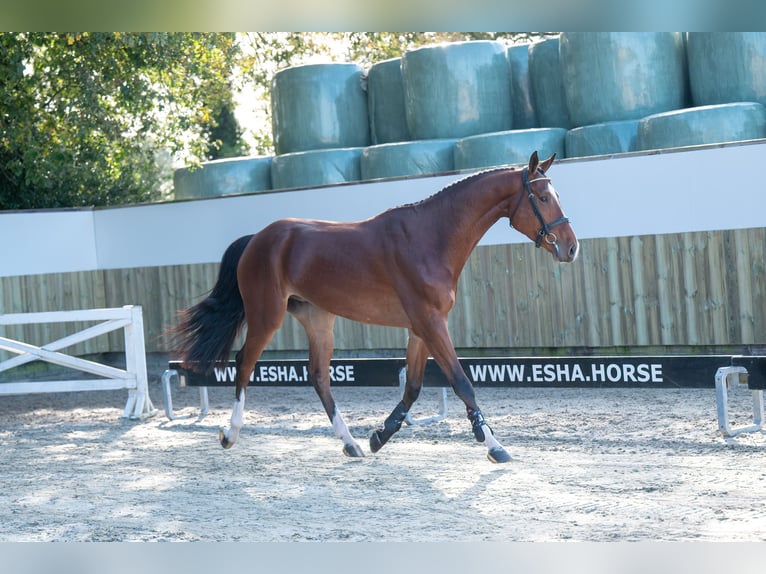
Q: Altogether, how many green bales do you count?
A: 13